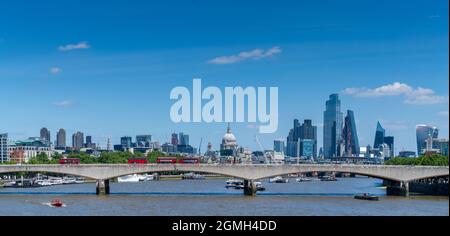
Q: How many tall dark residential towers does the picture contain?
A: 3